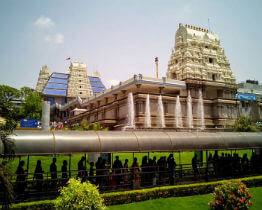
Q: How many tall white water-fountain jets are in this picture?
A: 6